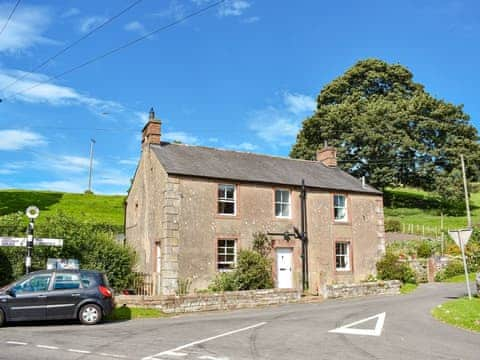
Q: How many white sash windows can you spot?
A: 5